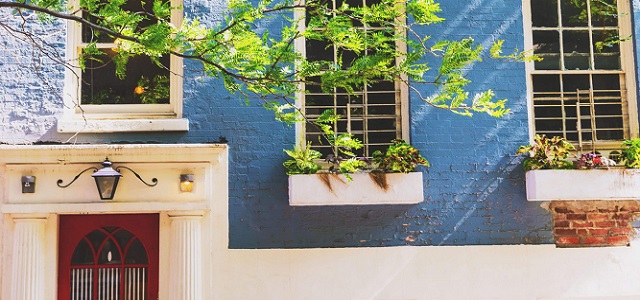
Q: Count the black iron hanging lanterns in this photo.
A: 1